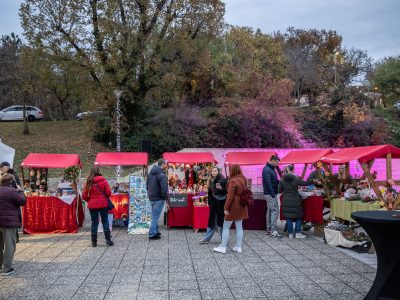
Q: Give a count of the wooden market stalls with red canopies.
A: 6